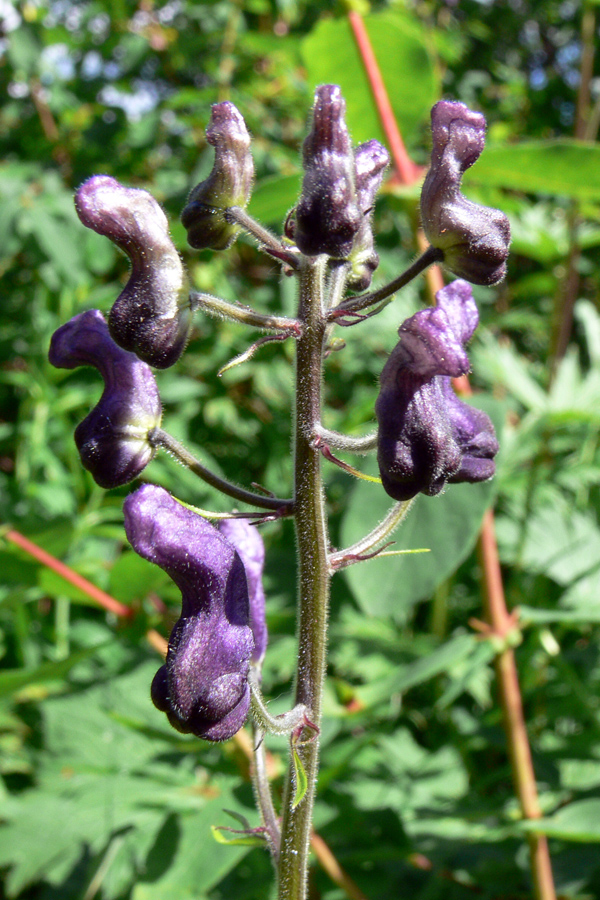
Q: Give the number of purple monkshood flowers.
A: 10